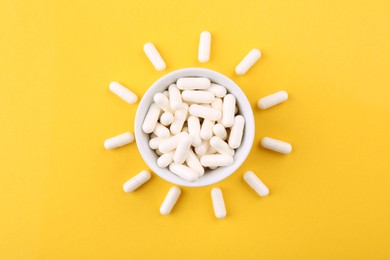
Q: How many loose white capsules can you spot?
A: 11